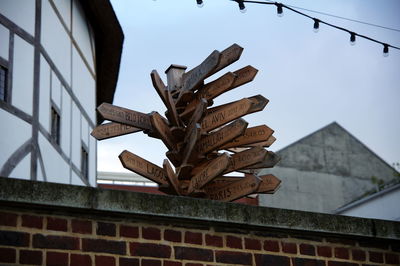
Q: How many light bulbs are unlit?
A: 6